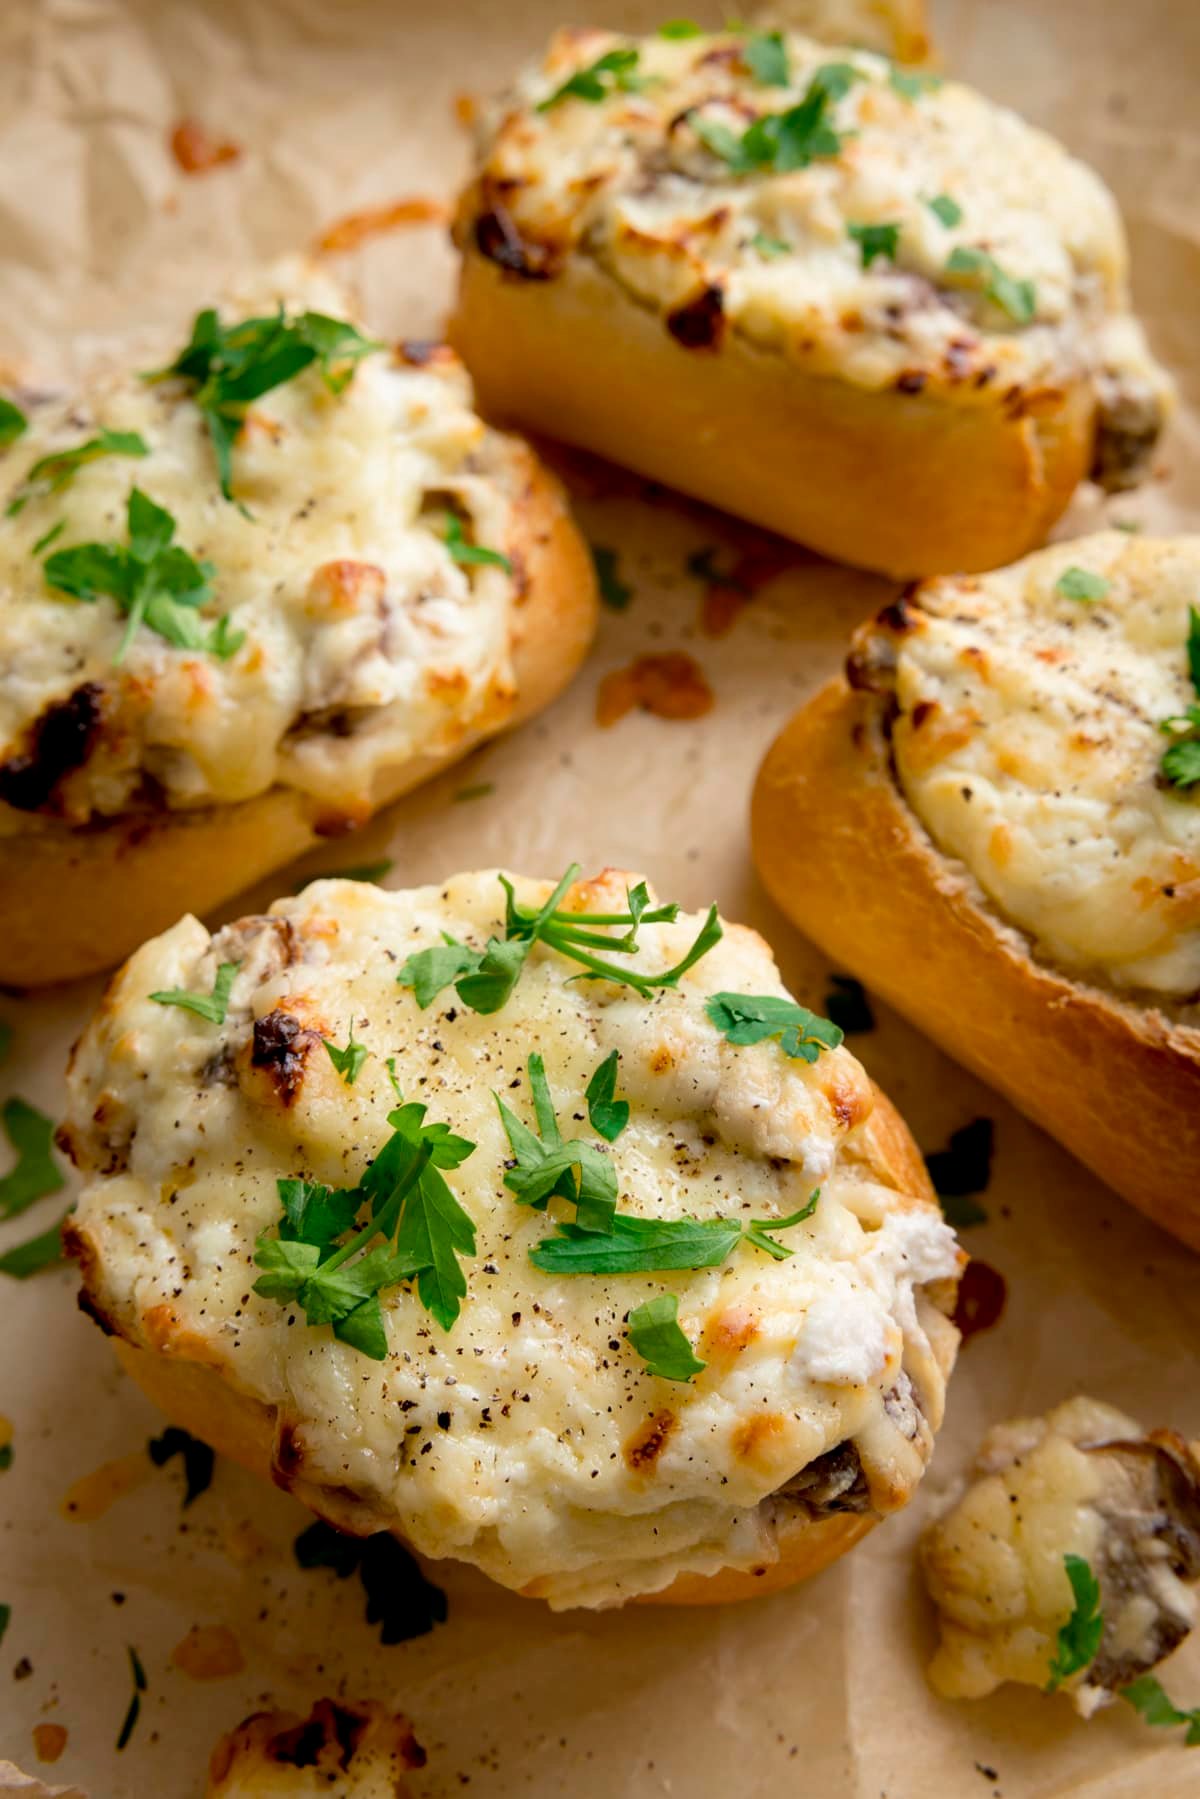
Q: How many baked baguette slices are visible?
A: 4